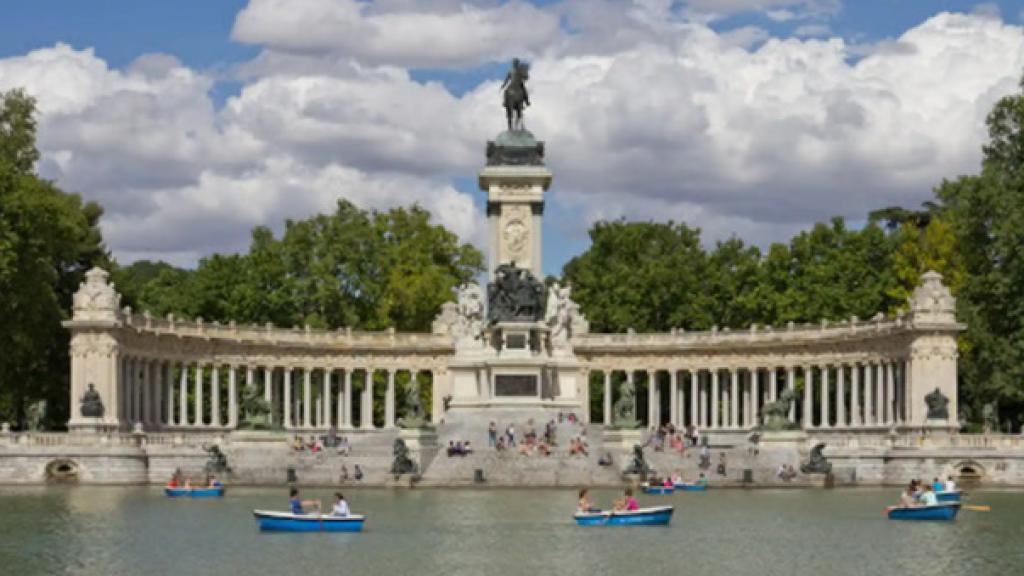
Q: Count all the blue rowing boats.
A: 7